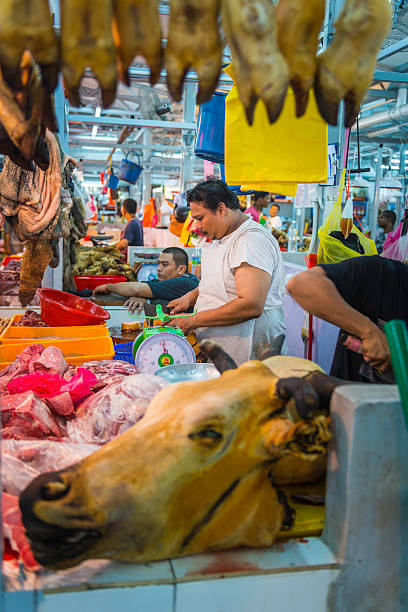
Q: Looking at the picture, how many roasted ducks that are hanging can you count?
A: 0